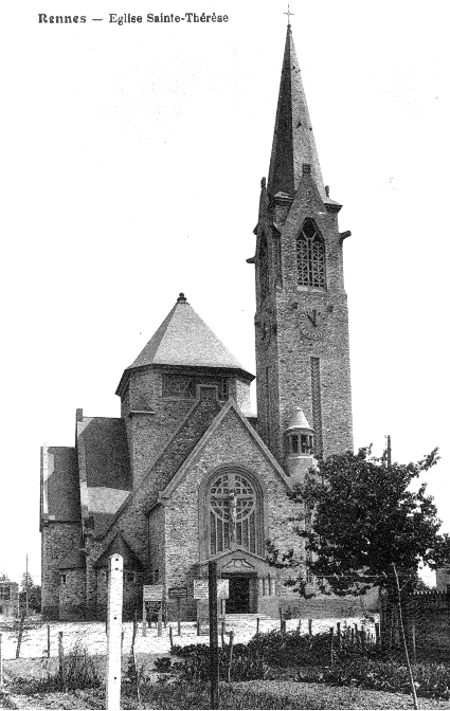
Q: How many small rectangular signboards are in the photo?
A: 3